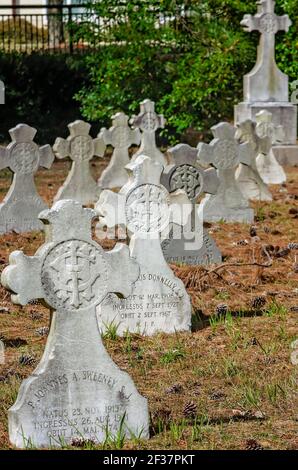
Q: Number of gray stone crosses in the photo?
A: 11